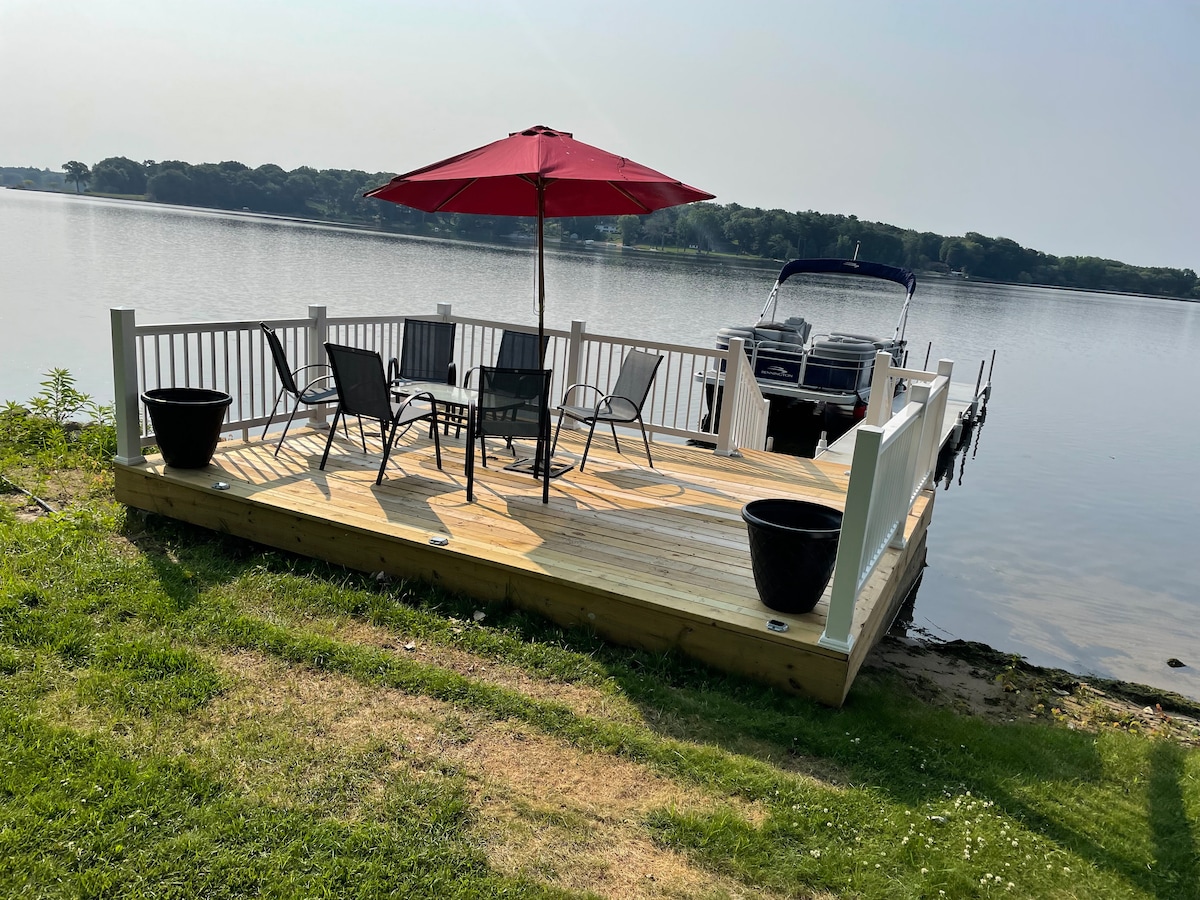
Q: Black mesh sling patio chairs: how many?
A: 6